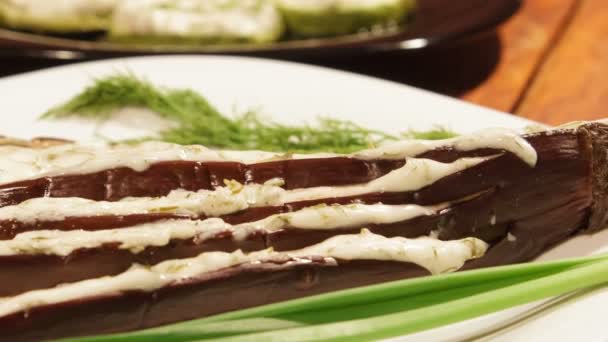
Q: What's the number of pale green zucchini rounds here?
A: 3